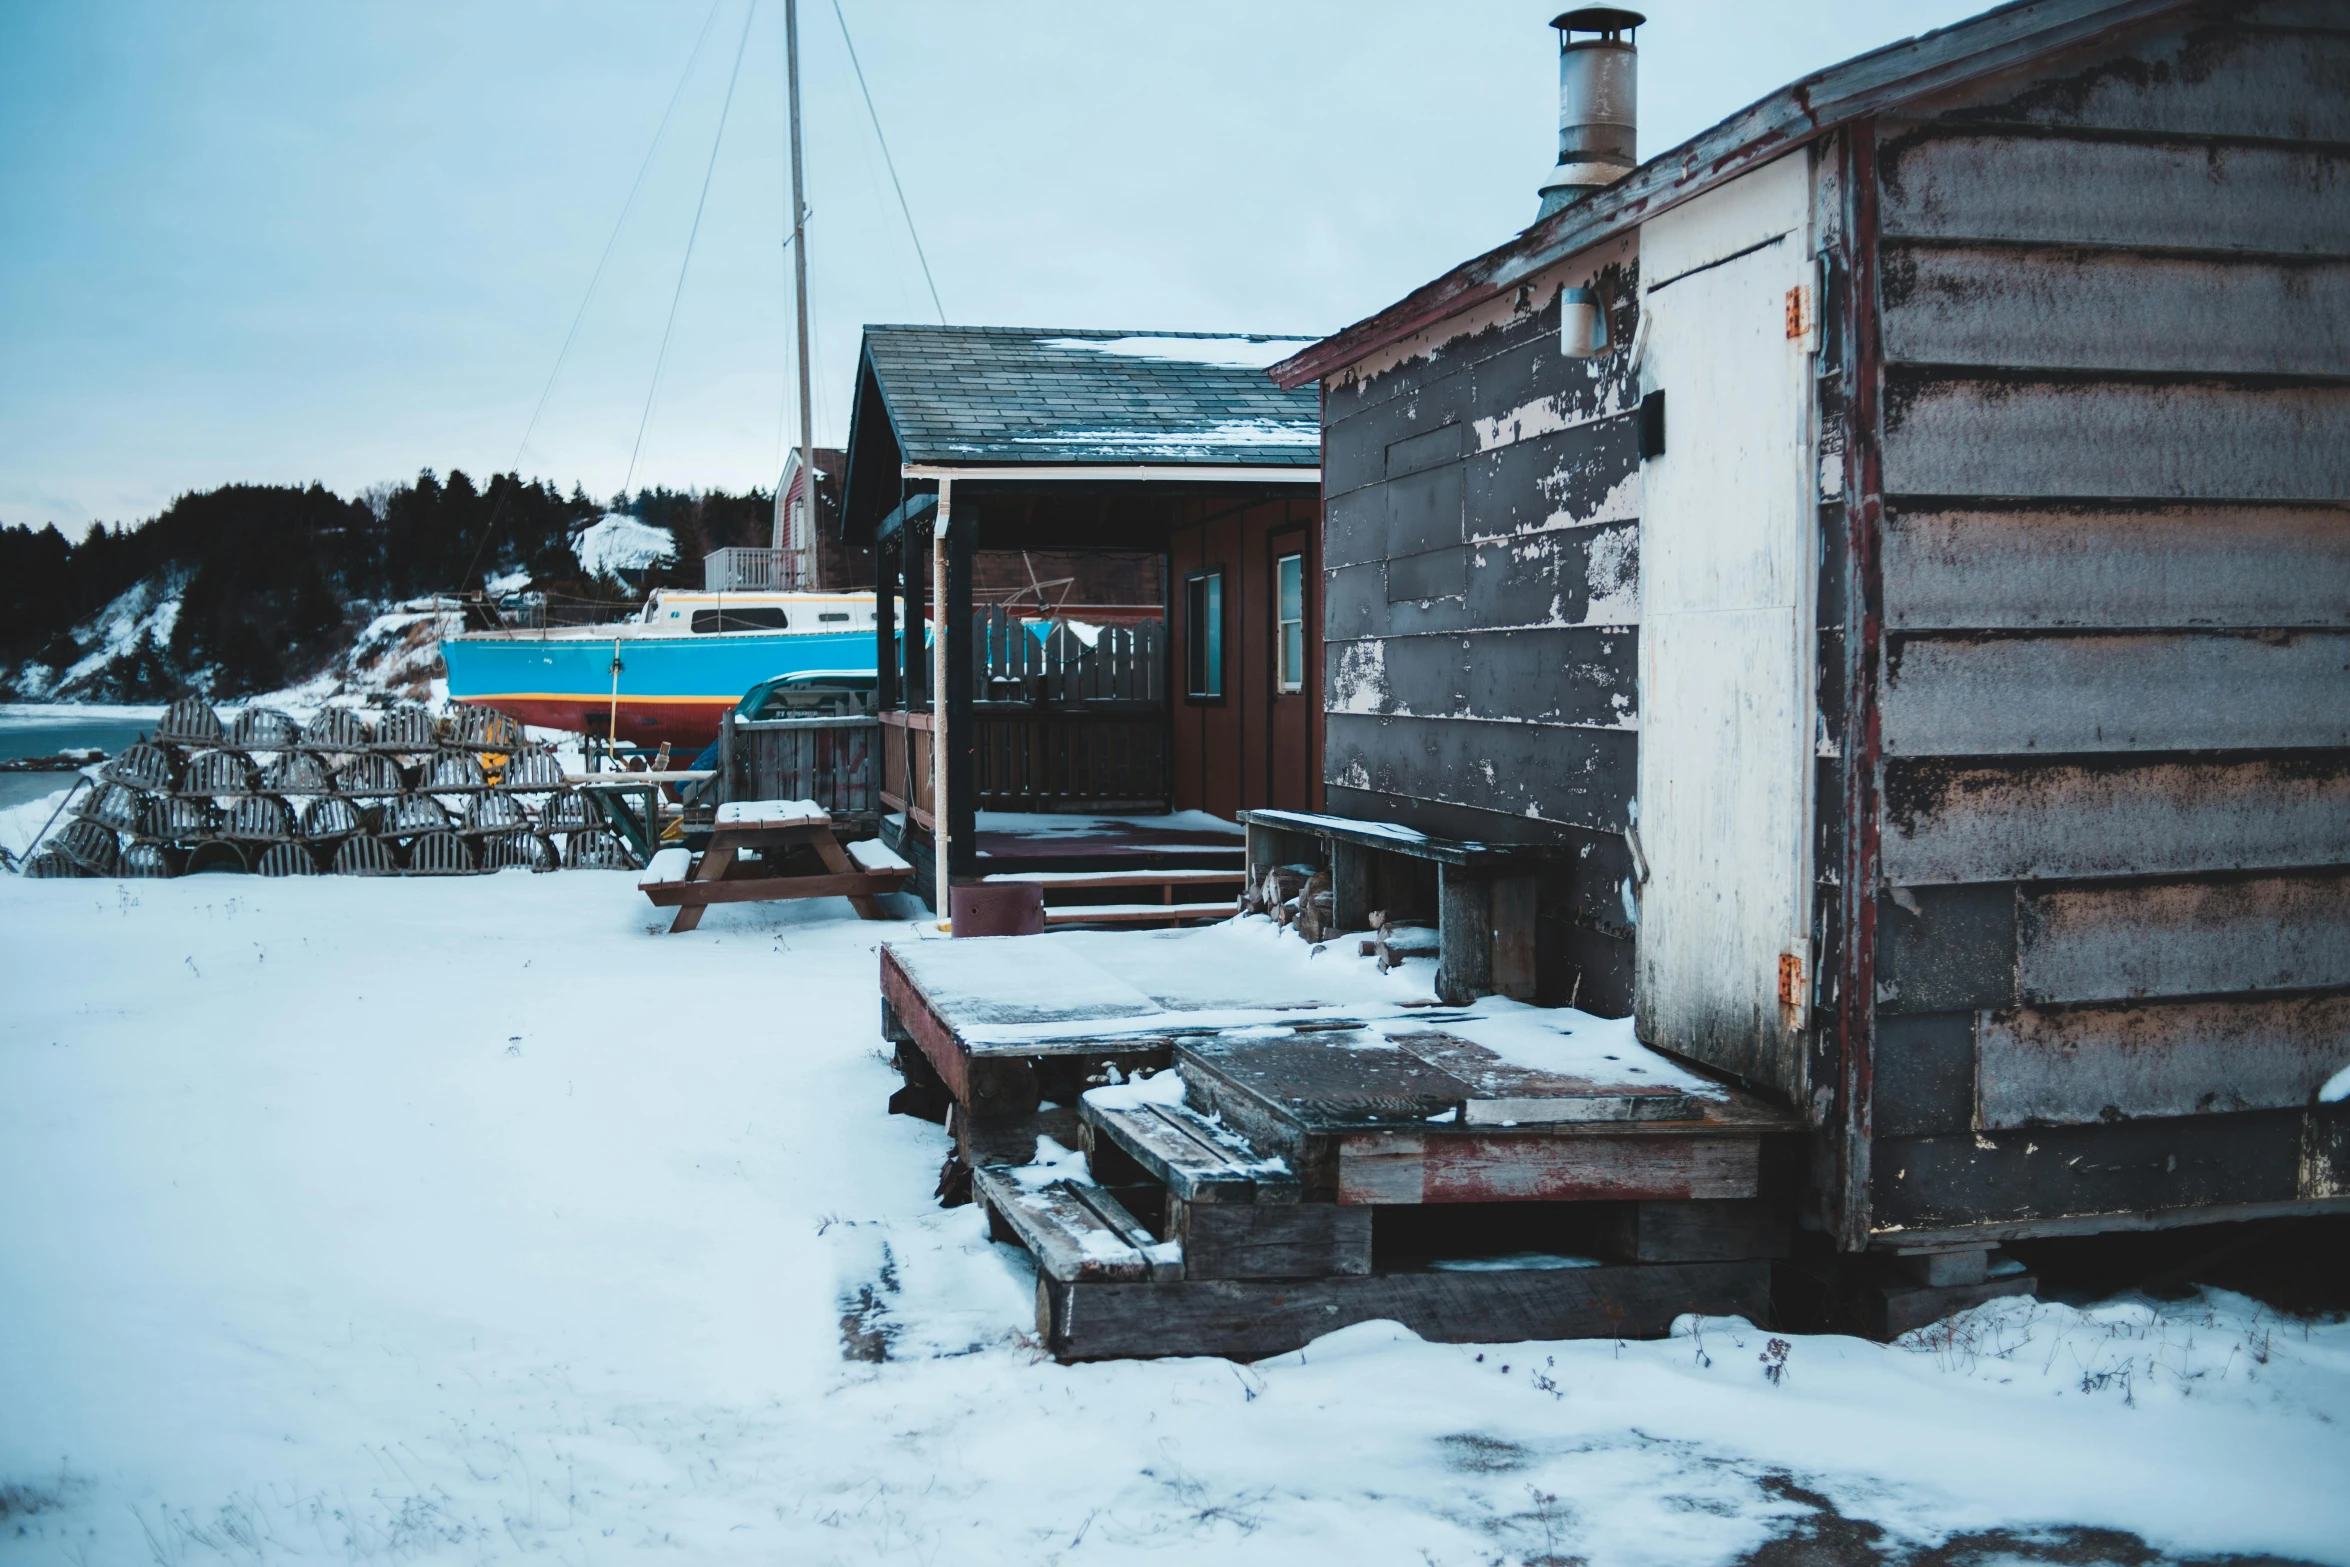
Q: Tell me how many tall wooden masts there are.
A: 1